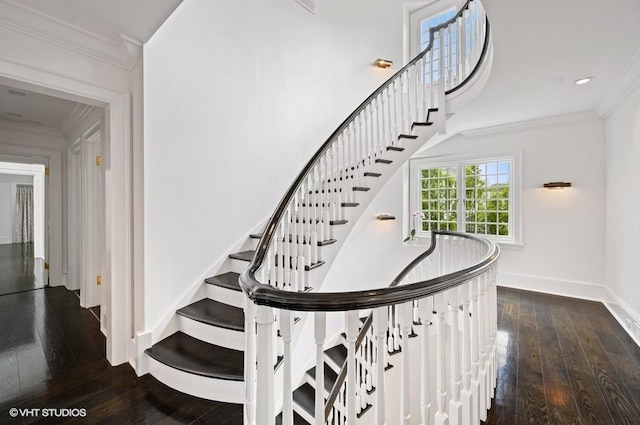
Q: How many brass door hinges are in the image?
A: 4